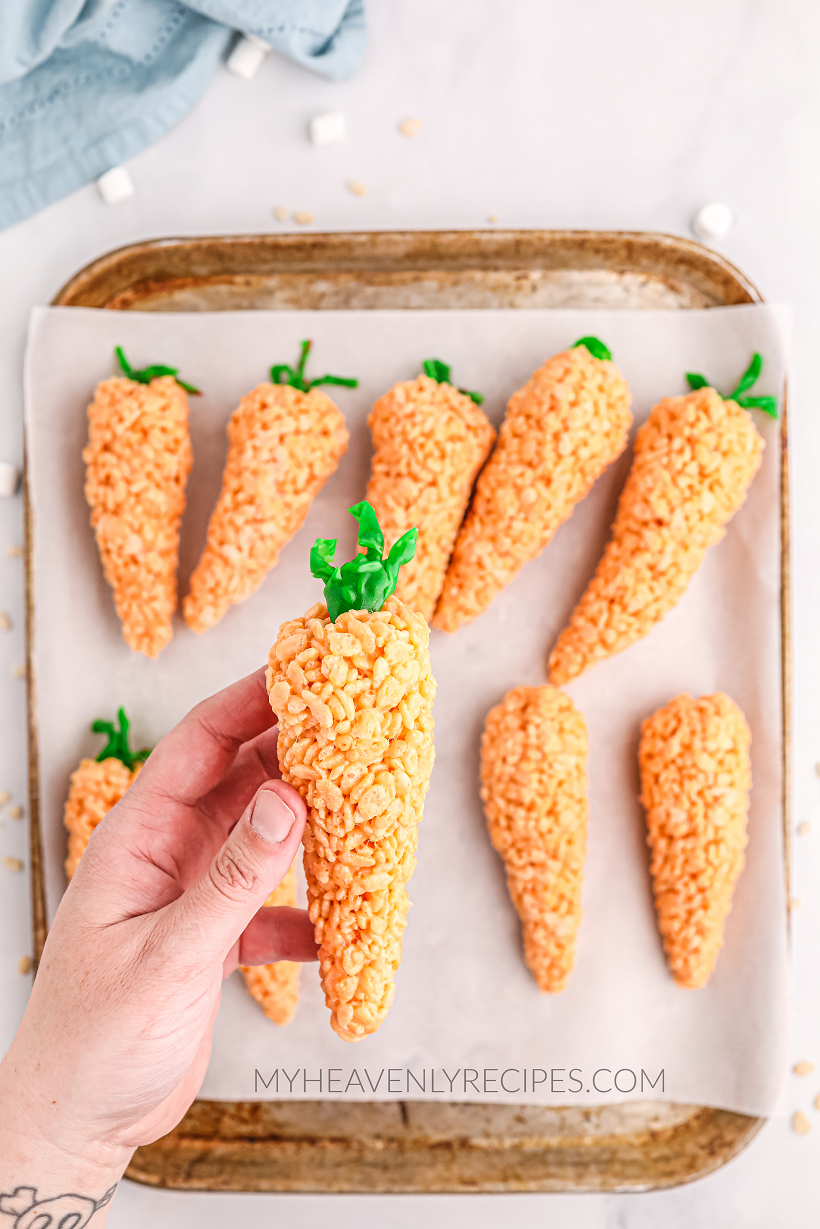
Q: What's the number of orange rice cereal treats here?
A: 10